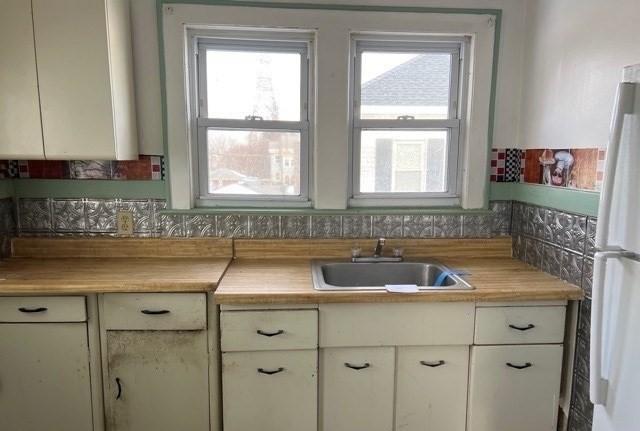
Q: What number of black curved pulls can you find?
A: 9